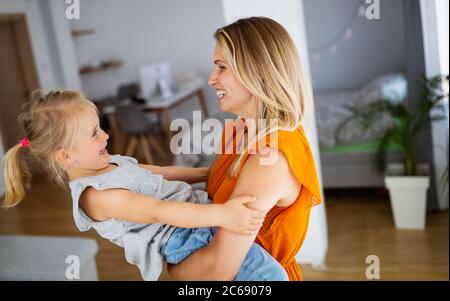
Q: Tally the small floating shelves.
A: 2